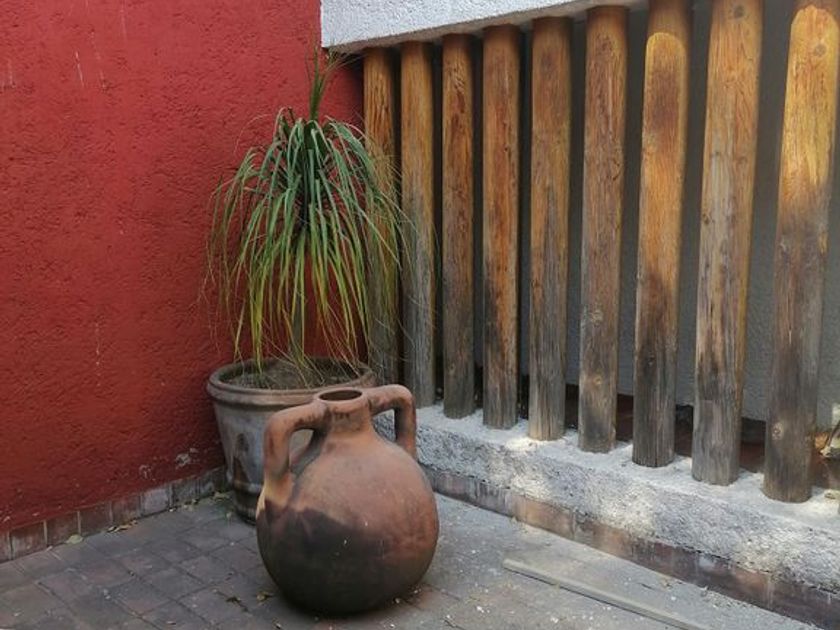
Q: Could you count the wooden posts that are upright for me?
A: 9